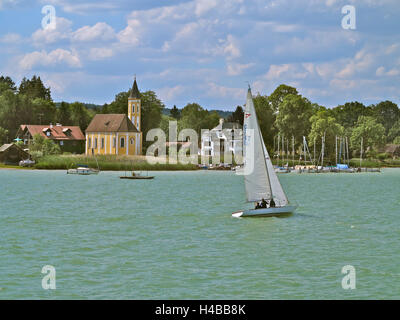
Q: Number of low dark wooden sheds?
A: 1